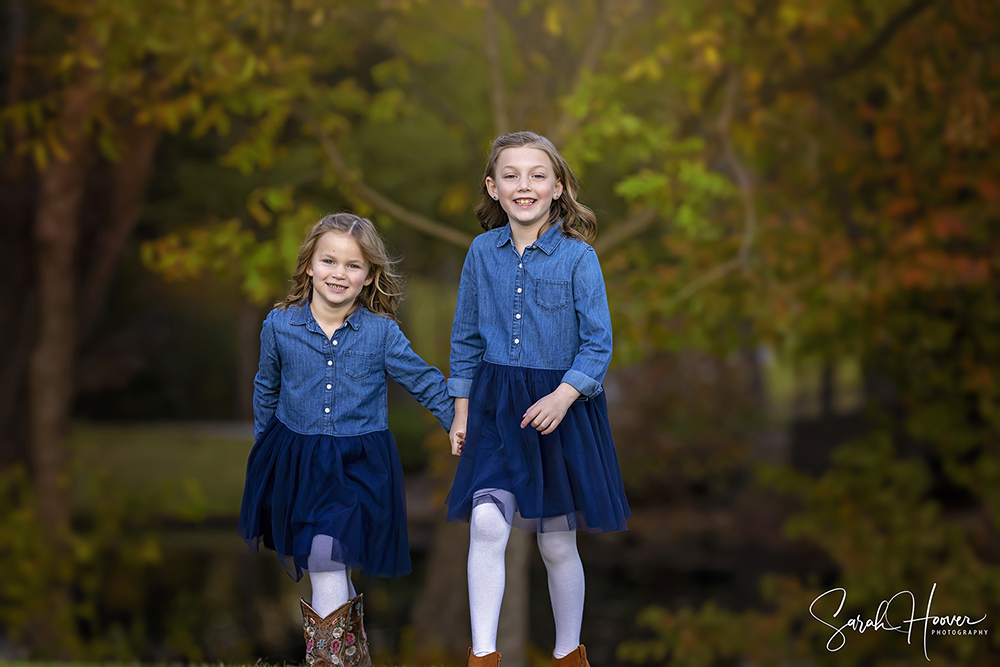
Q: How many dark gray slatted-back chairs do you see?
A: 0